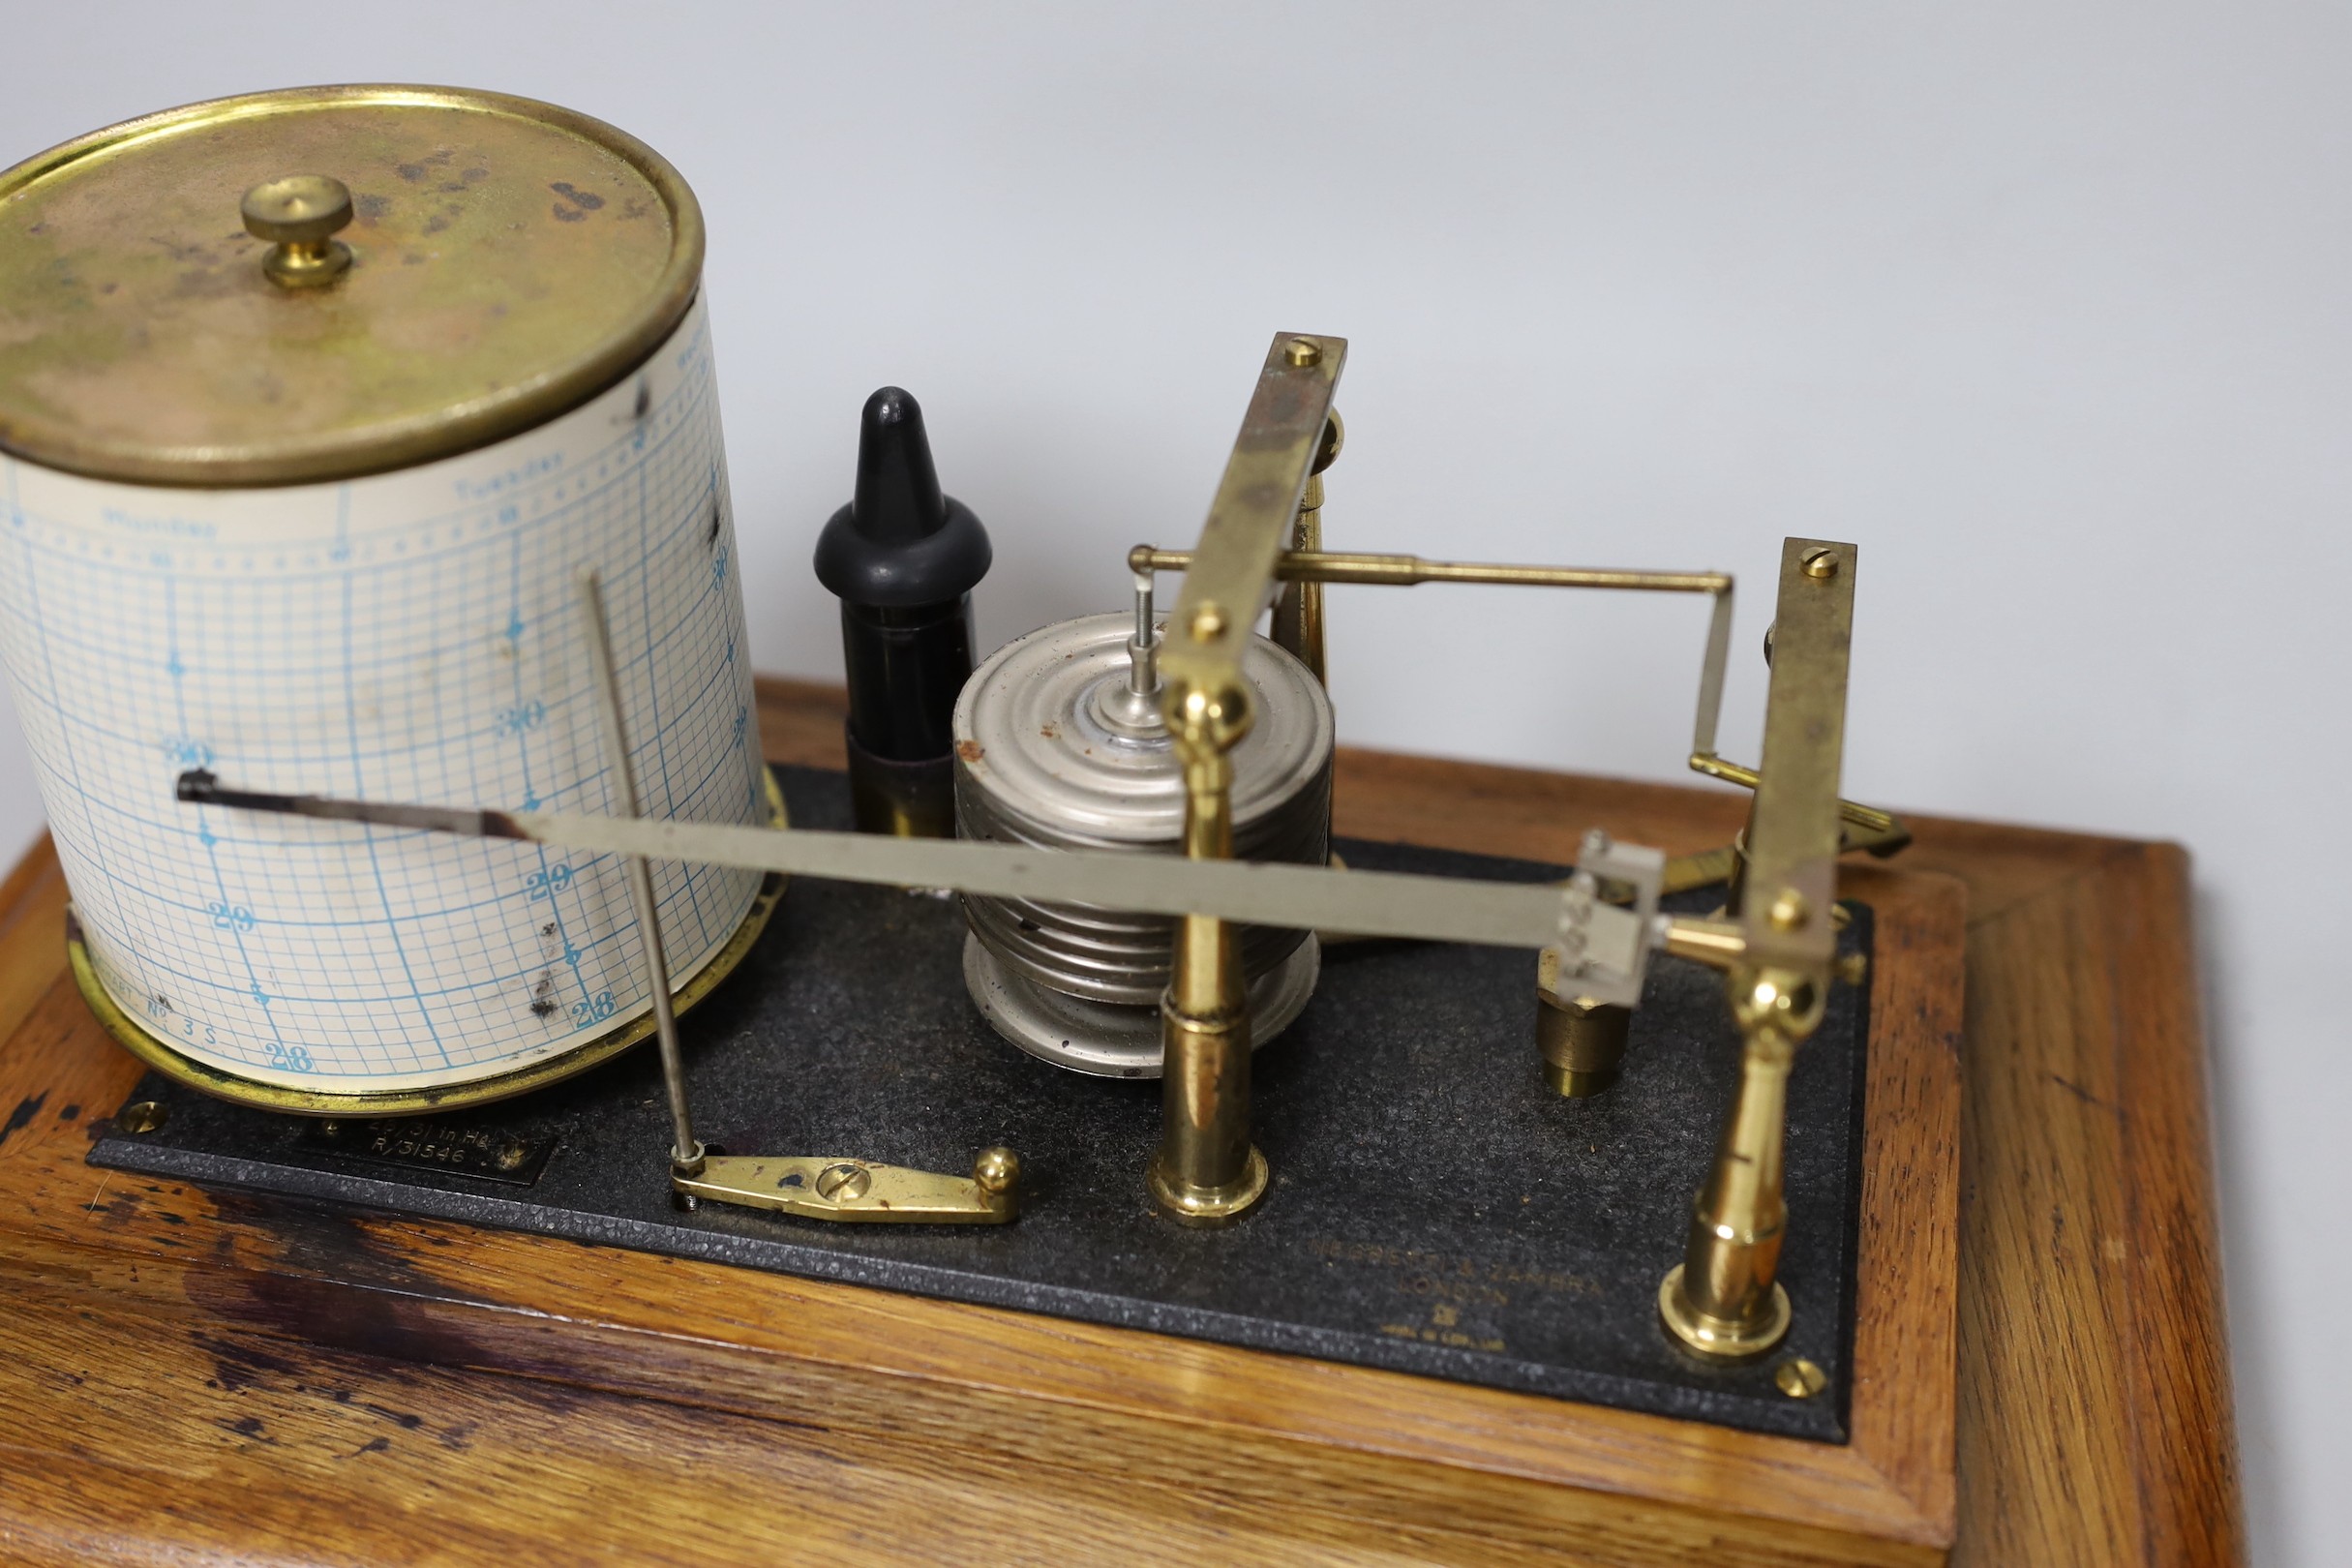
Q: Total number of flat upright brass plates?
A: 2